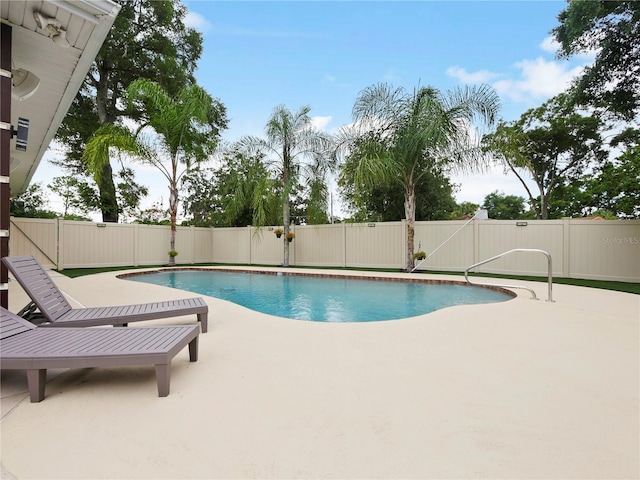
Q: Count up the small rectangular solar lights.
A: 4